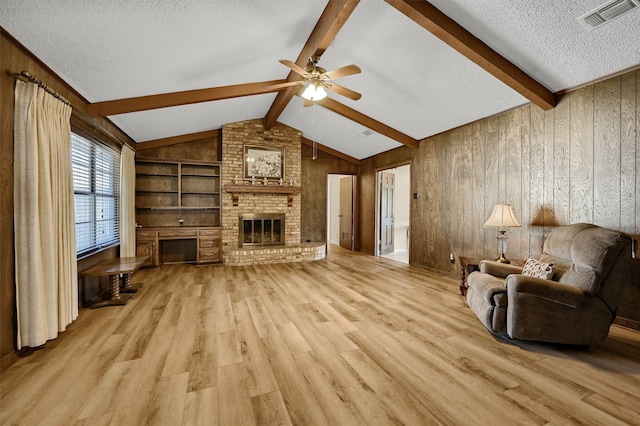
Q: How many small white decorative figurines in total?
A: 5